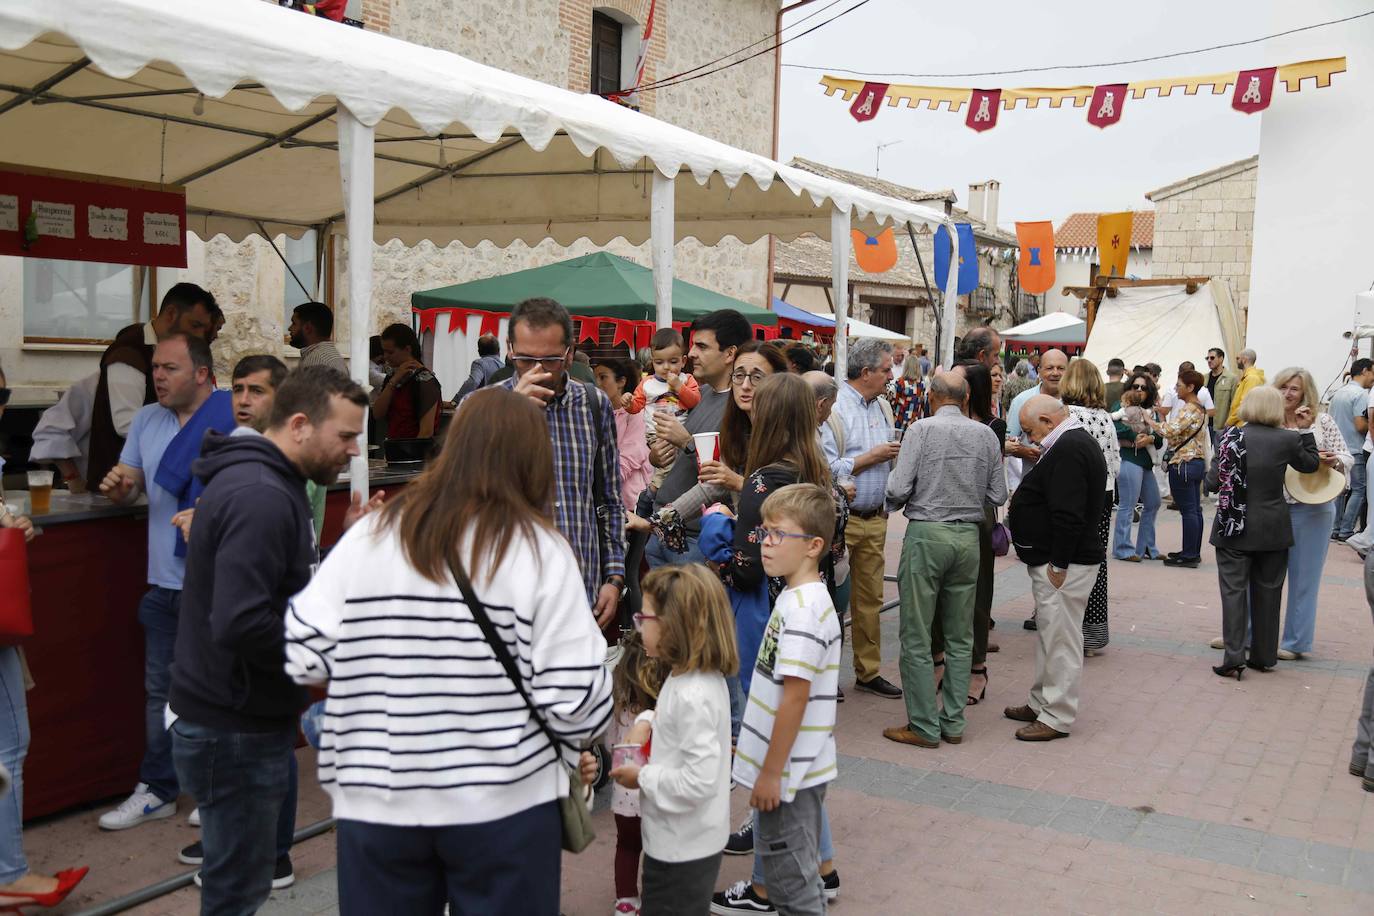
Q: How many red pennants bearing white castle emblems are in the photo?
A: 4